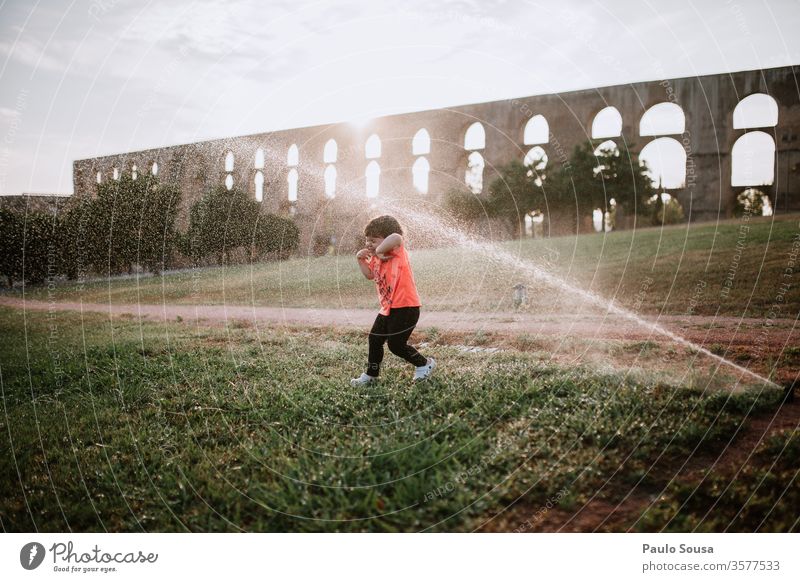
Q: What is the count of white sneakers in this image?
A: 2